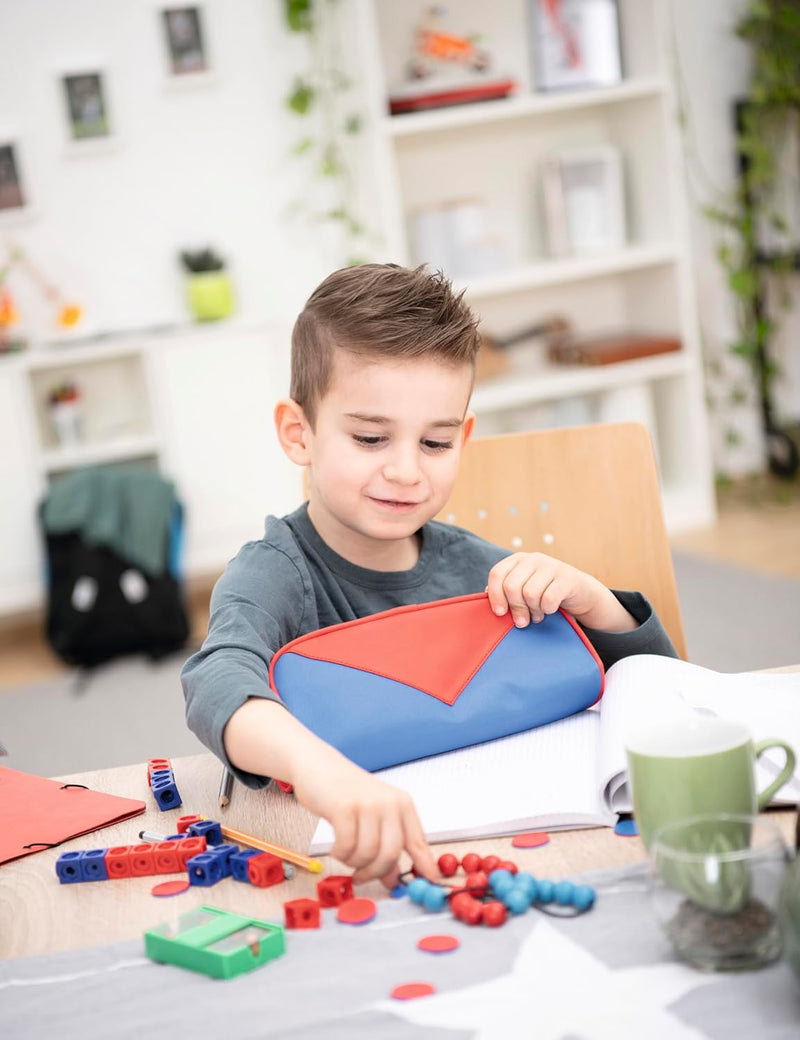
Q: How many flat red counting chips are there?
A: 5